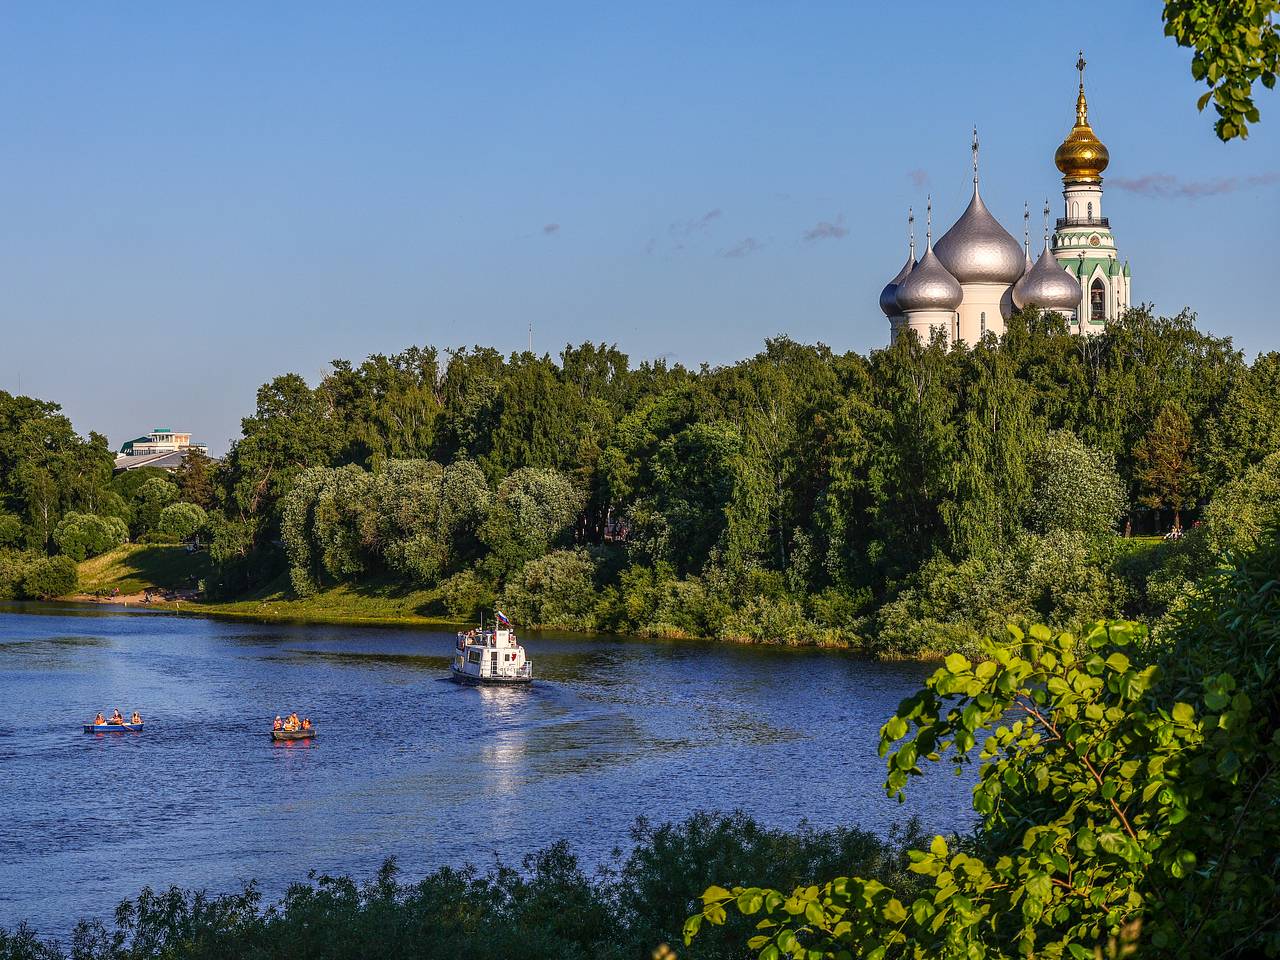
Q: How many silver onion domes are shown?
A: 5